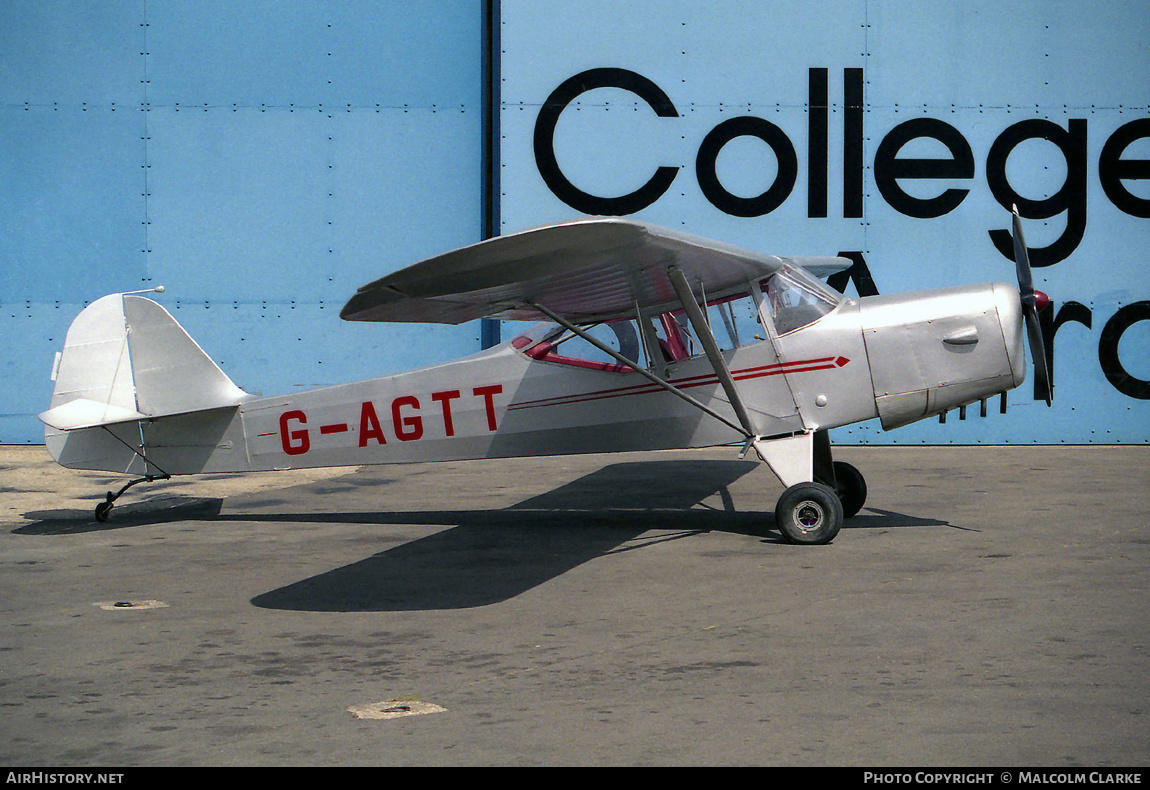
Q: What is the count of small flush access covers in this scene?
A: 2